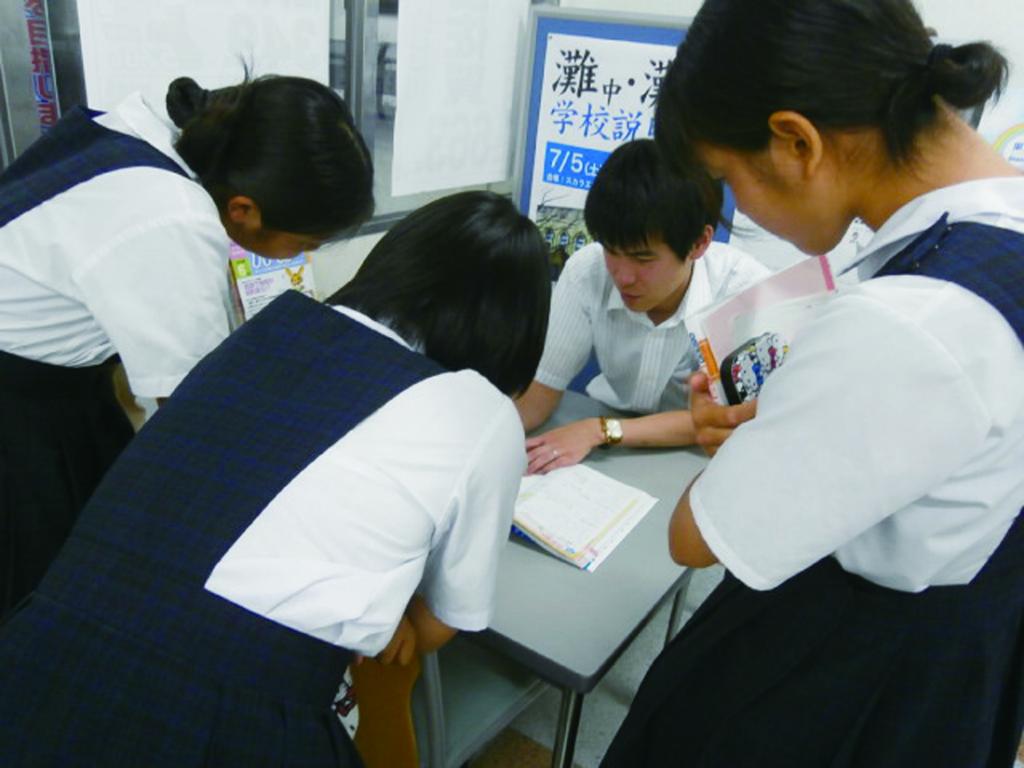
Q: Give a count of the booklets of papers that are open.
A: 1